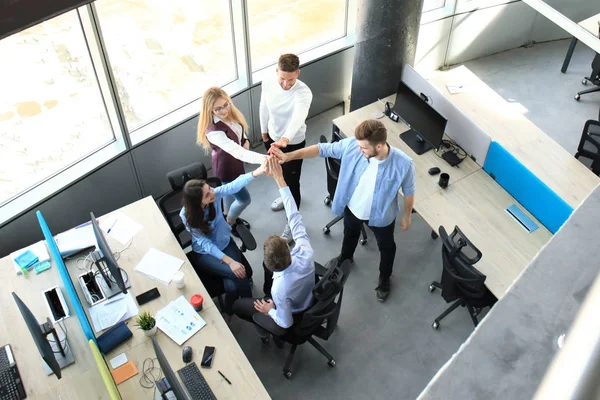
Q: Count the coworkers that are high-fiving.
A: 5